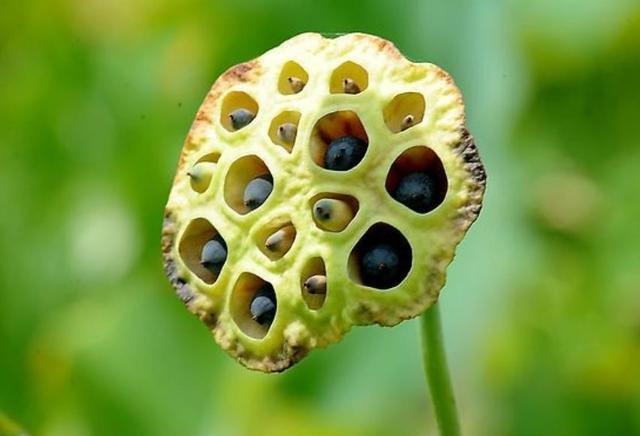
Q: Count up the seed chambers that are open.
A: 15